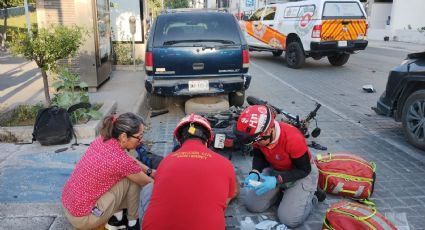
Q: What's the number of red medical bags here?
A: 2